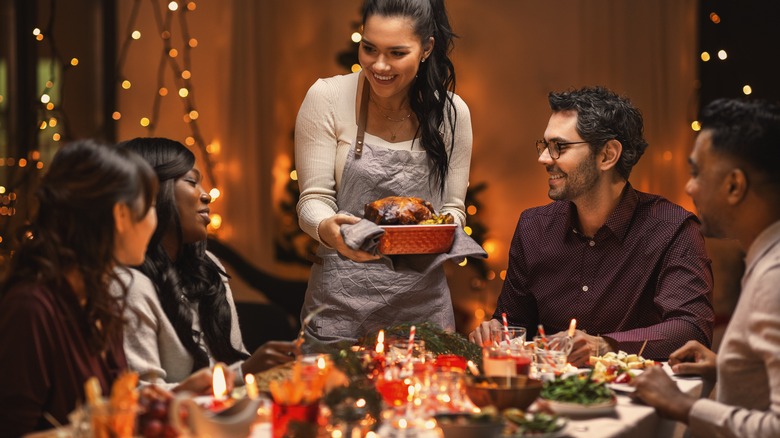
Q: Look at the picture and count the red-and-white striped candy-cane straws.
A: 3